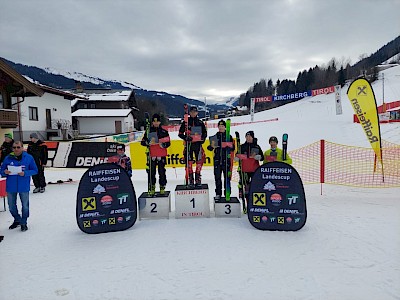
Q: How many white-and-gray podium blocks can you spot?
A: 3